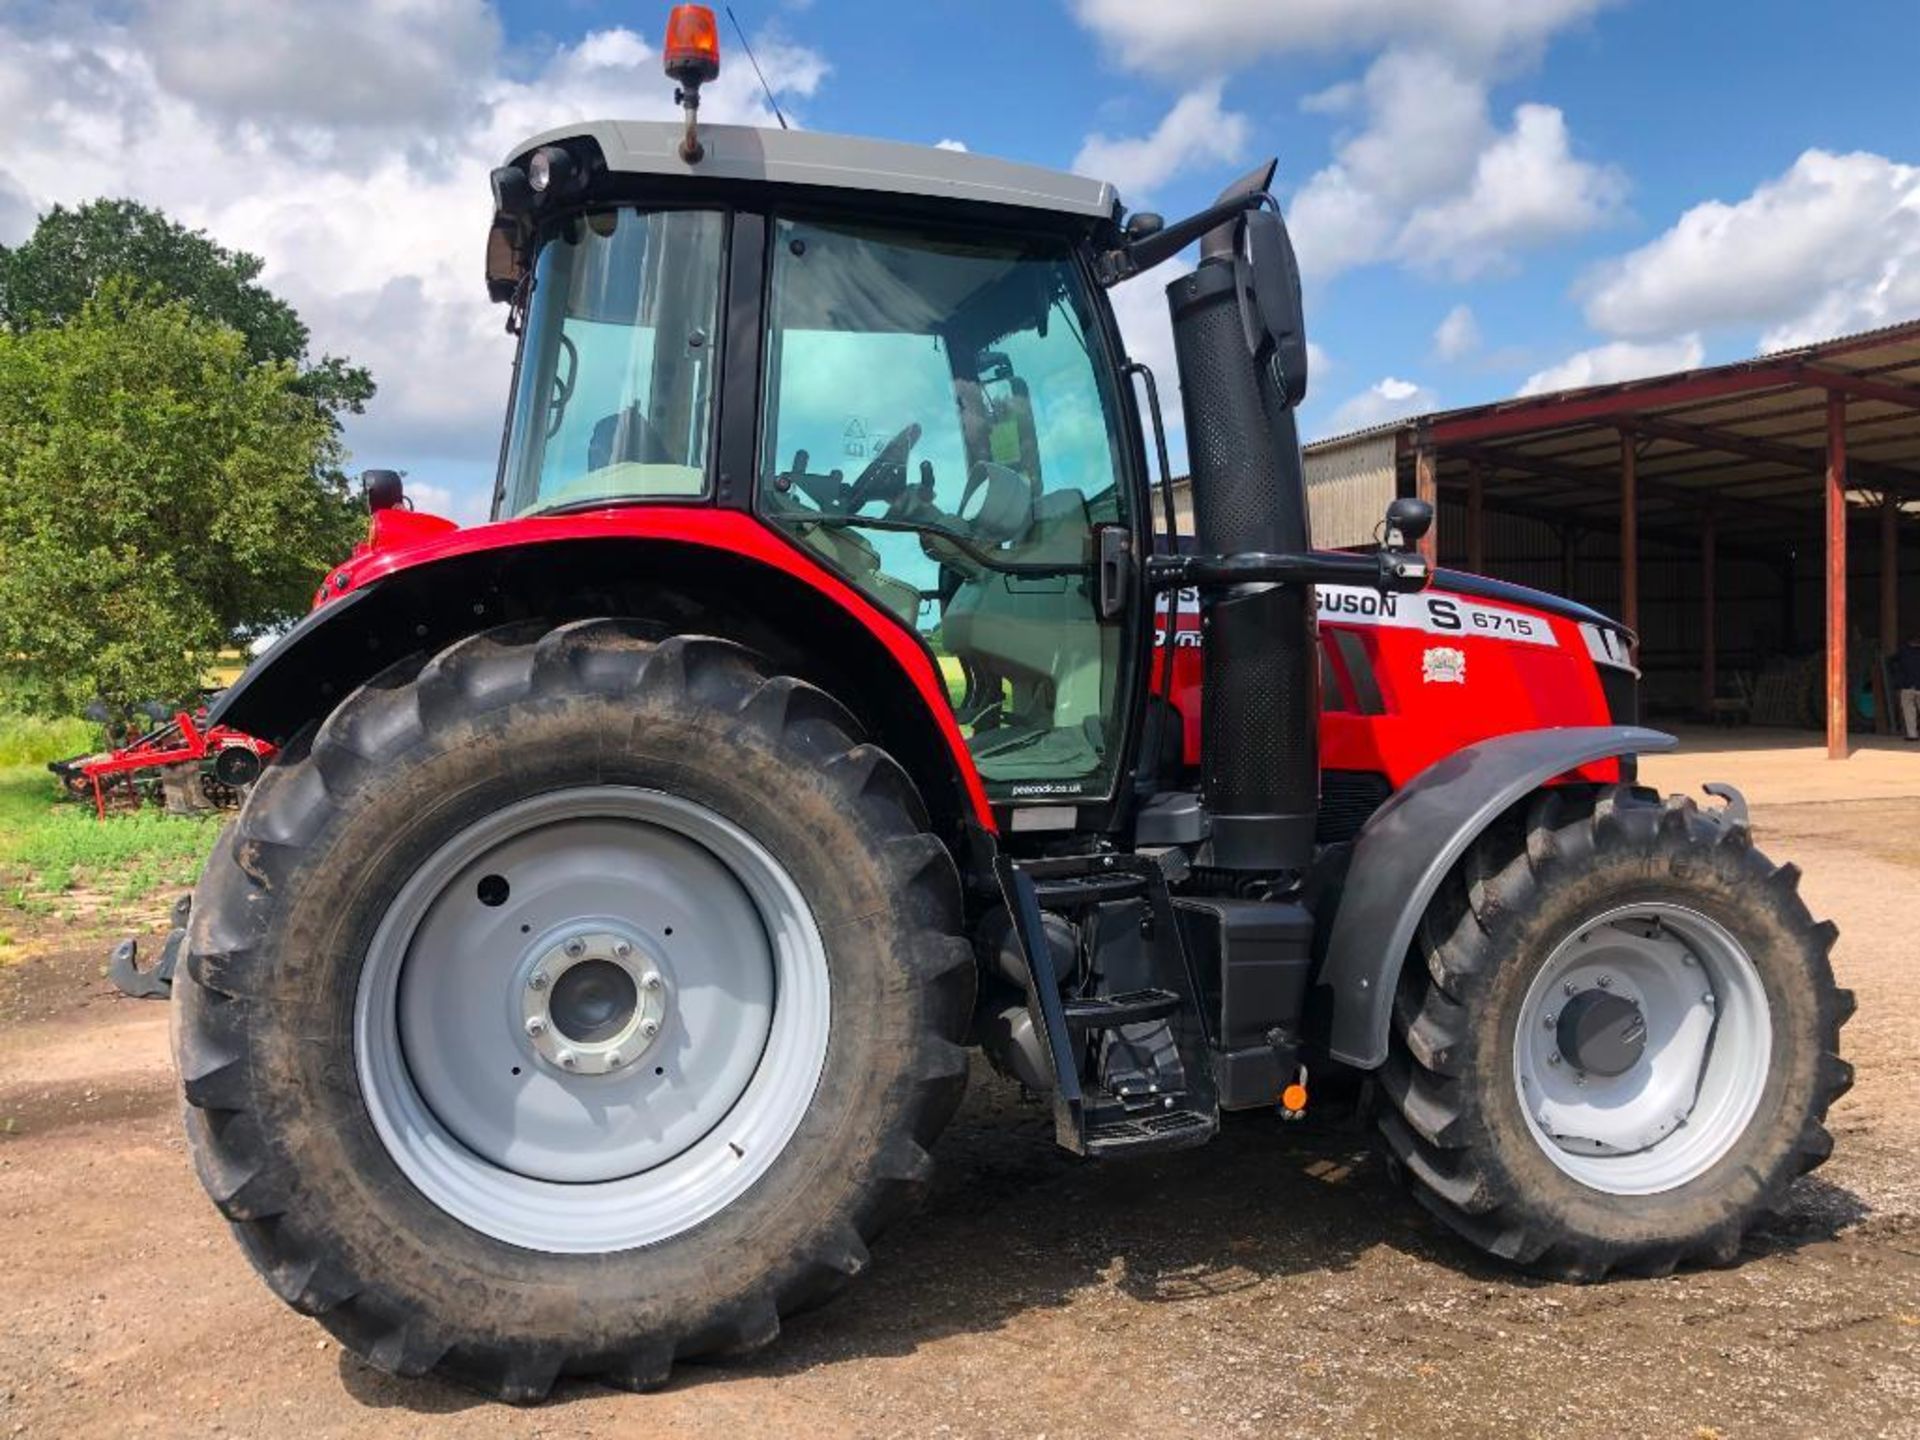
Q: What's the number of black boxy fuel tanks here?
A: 1